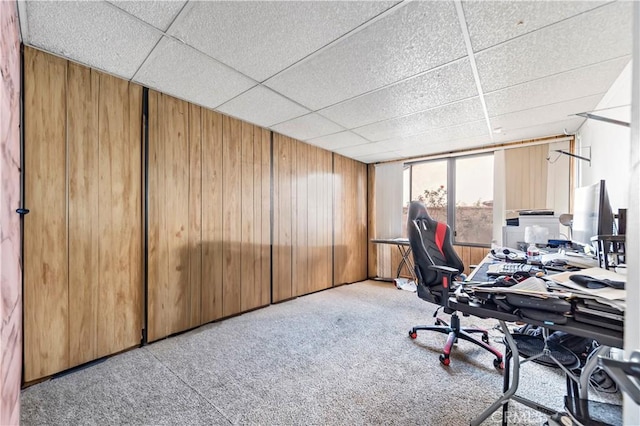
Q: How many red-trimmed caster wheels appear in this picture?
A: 3